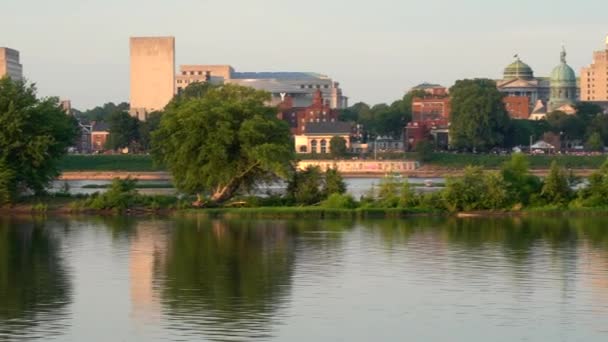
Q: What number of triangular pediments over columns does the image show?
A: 1